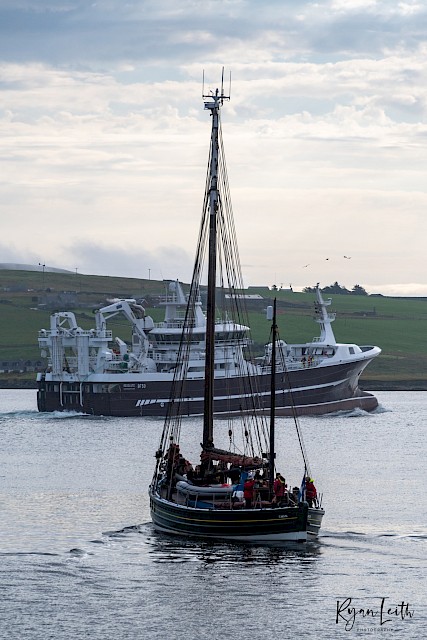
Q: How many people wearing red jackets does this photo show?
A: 3